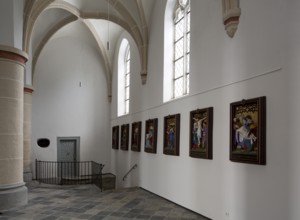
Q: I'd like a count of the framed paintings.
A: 7